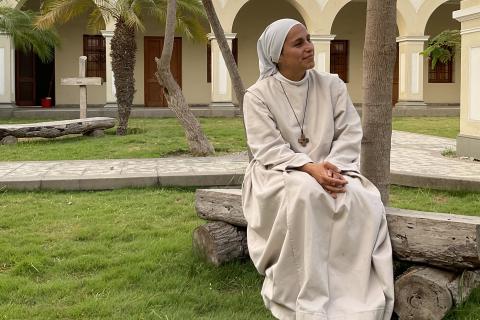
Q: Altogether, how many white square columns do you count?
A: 6